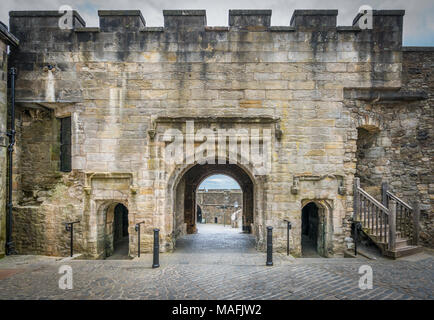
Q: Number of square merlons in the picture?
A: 6